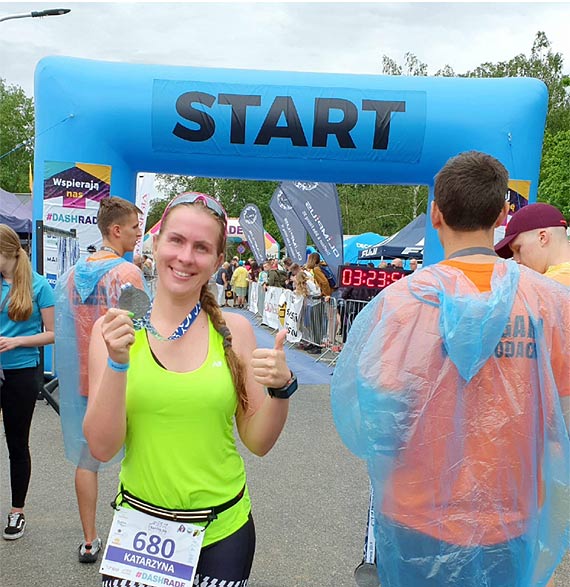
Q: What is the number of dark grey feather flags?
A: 3